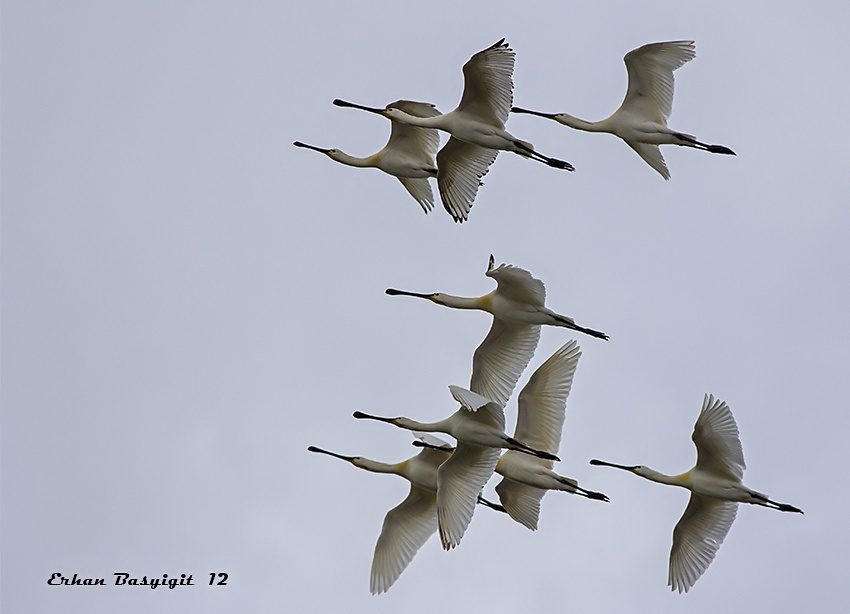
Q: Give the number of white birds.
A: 8